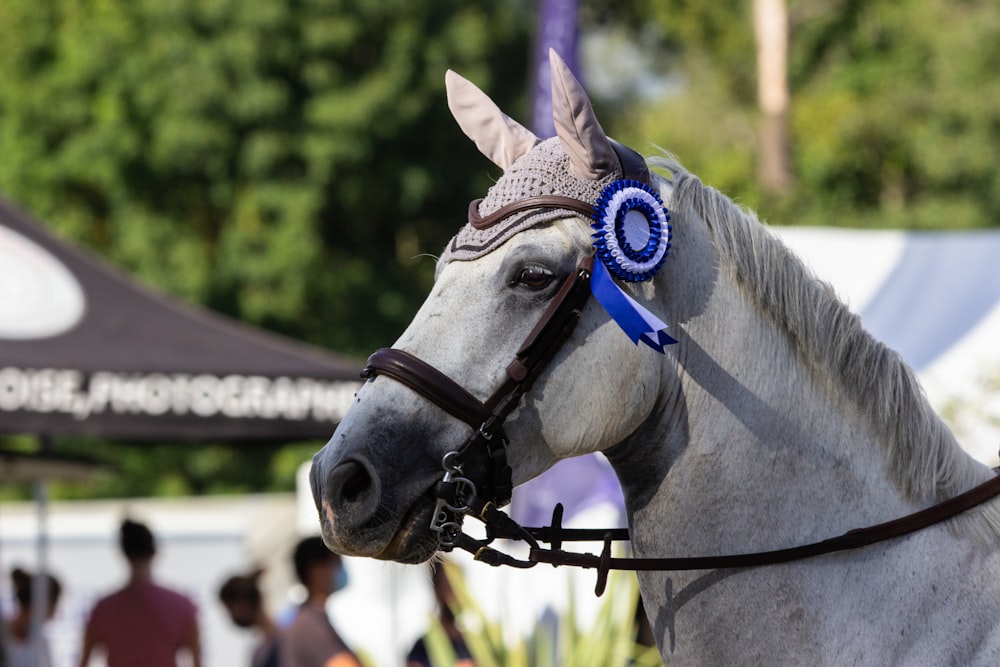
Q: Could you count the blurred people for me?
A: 5